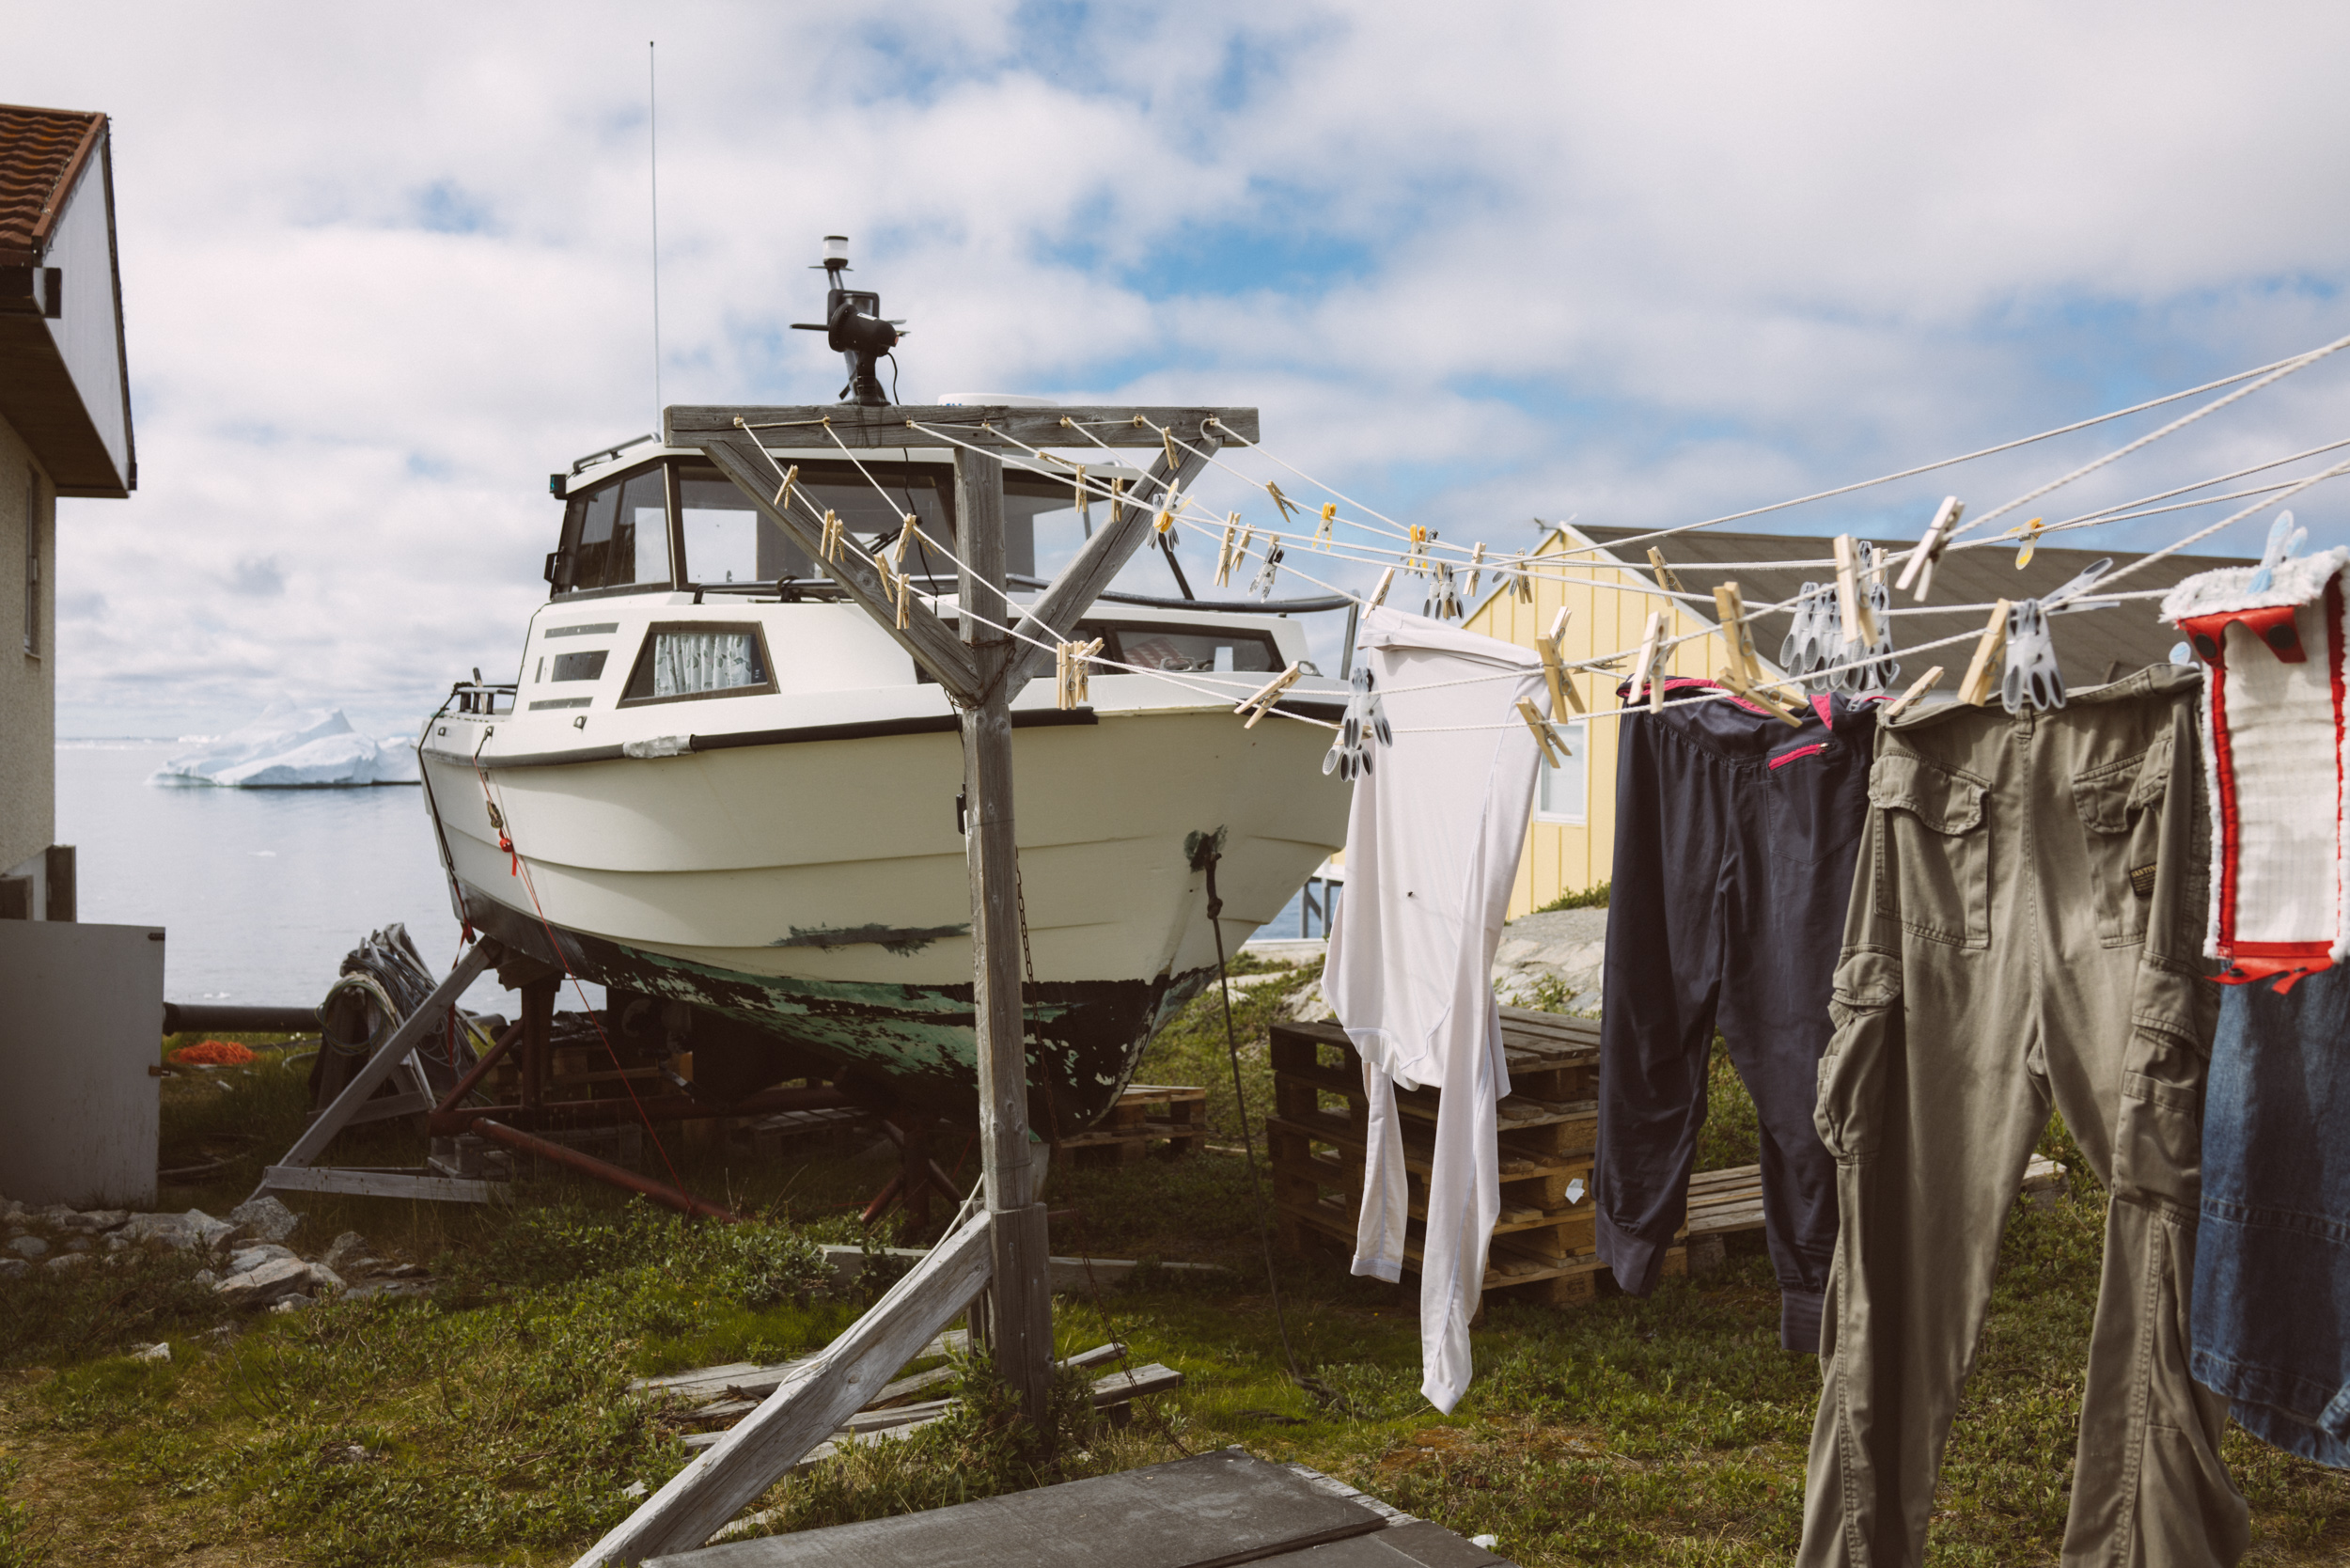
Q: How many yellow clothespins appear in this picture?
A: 4